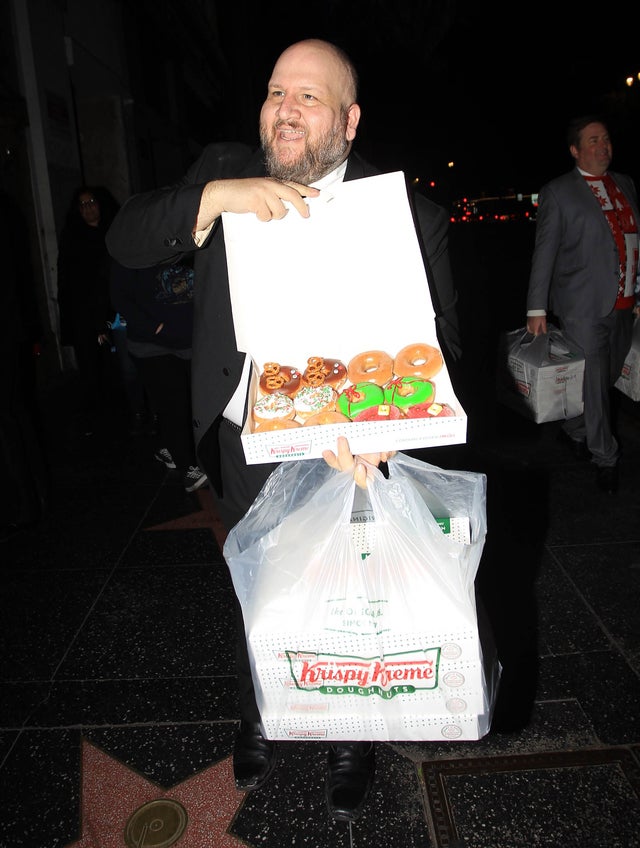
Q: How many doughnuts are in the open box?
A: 12